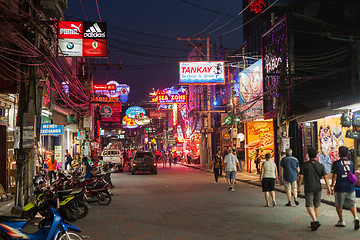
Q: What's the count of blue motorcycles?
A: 1